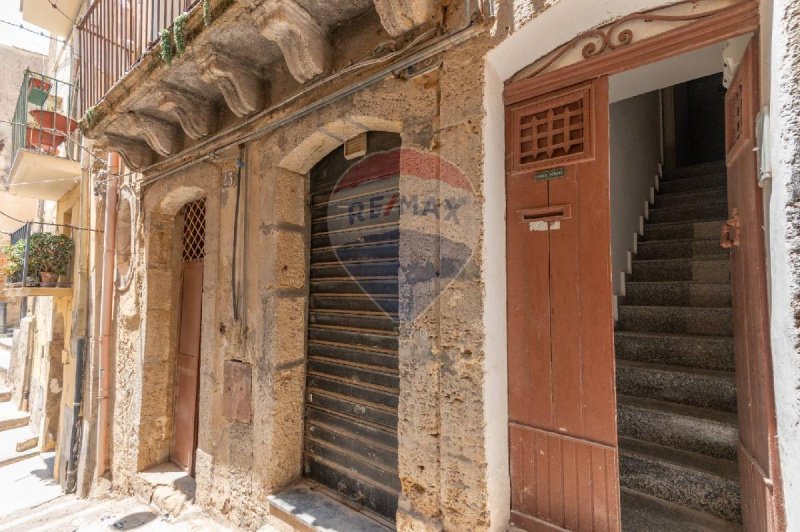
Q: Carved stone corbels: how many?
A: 6